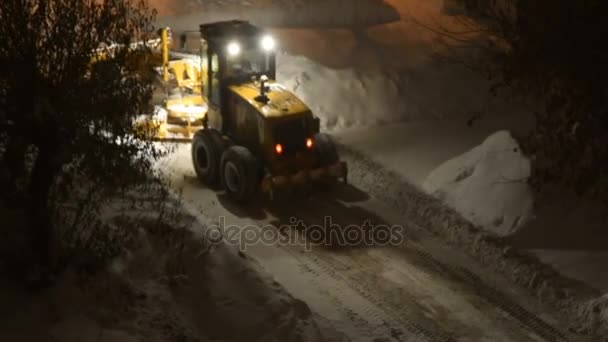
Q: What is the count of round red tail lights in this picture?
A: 2